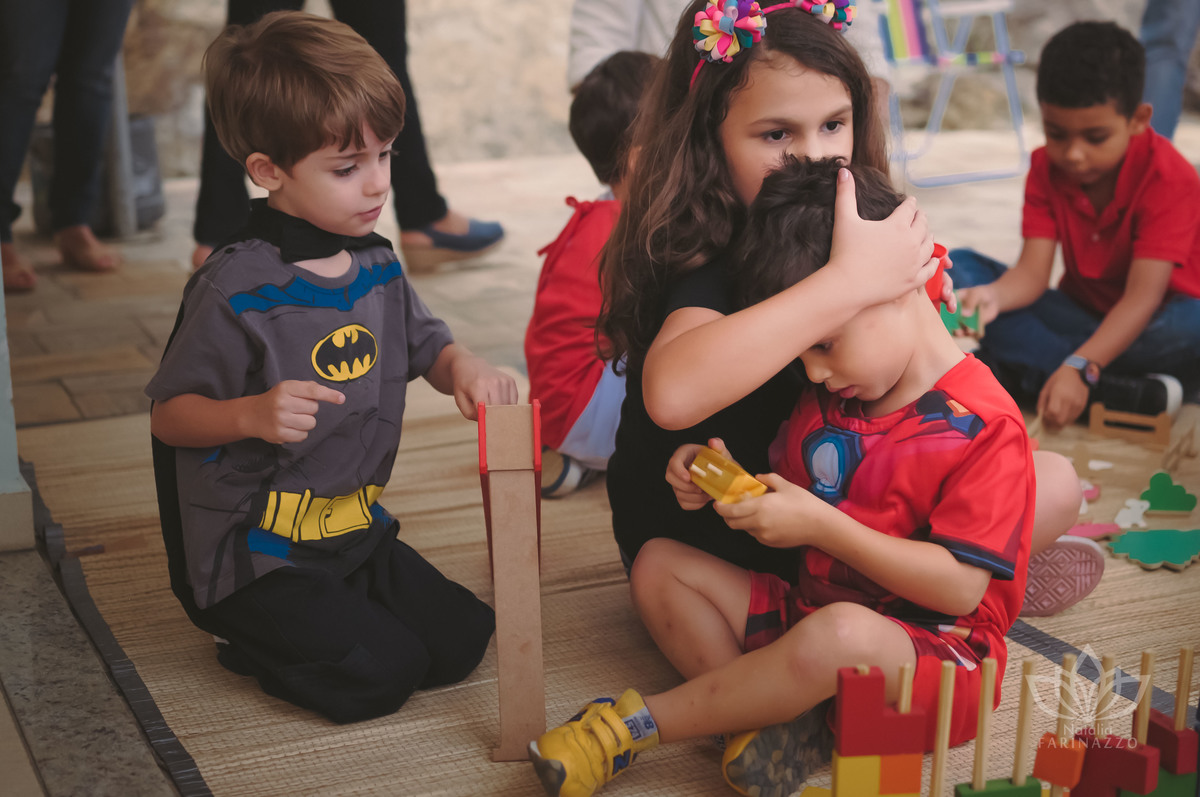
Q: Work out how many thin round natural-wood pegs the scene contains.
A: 9